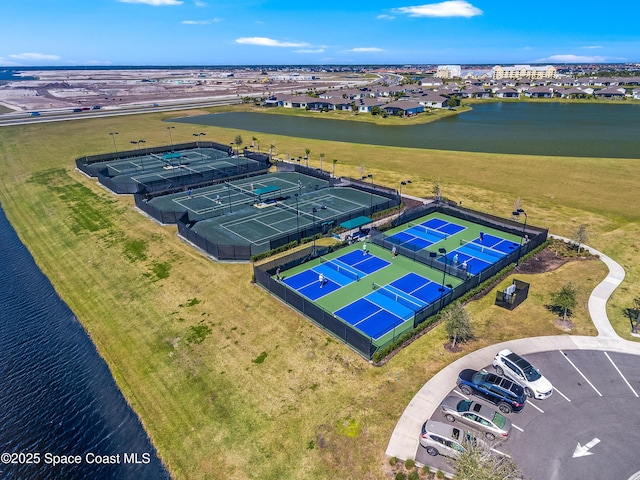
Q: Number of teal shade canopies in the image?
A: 3